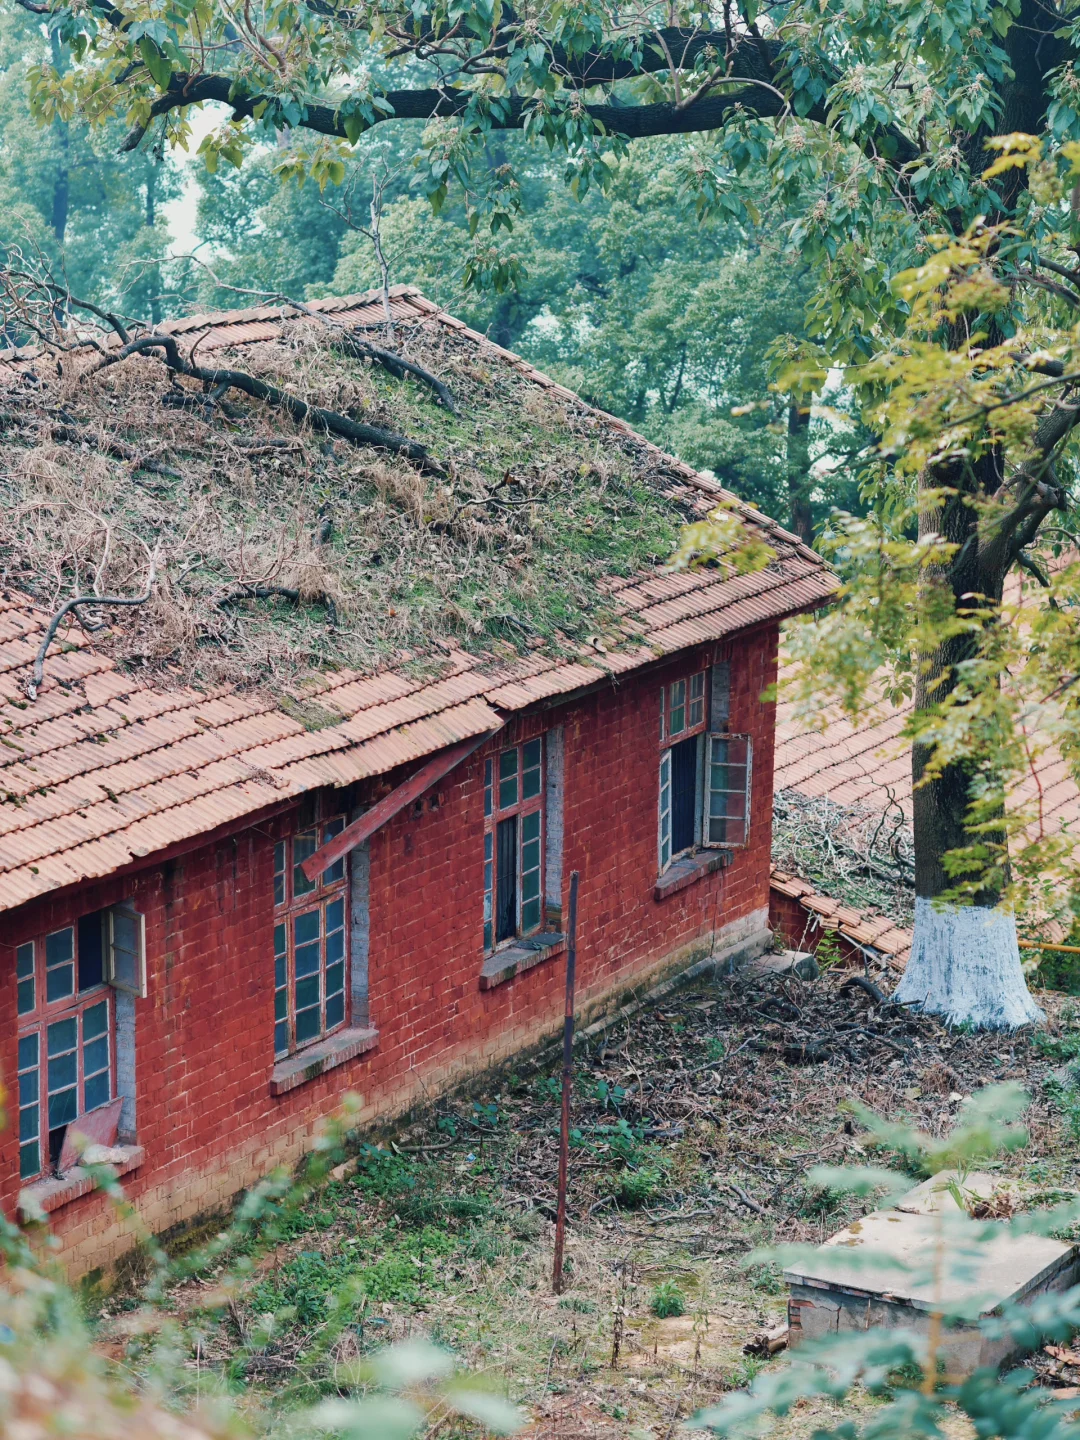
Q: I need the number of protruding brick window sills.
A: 4